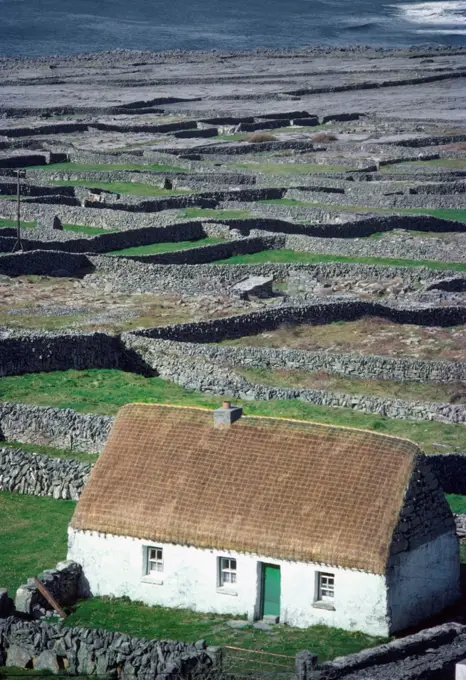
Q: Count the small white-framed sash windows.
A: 3